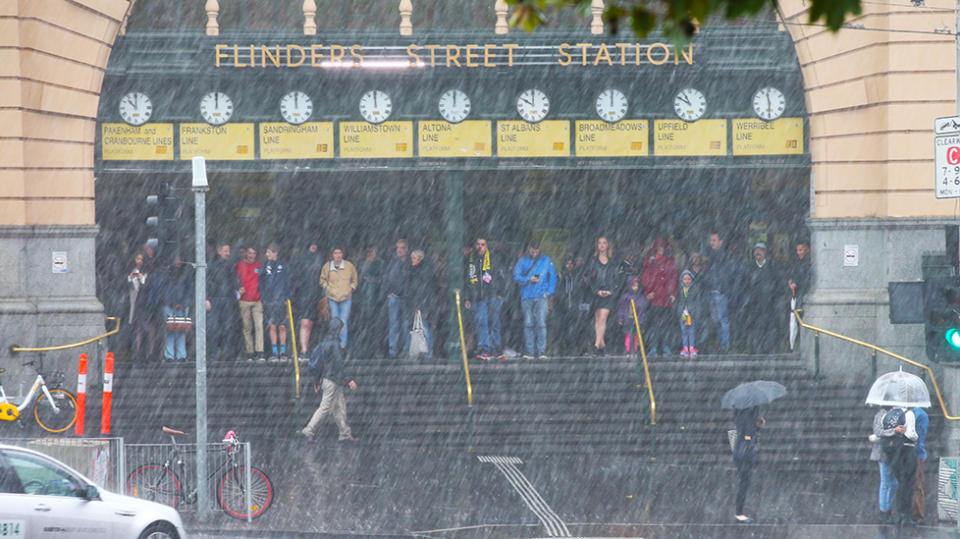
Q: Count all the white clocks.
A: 9